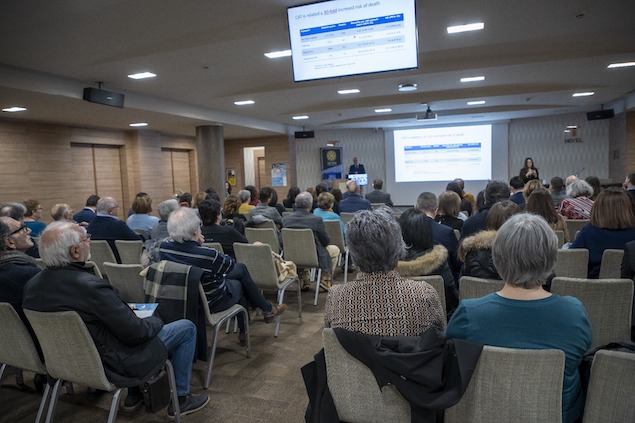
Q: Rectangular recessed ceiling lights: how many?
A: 13